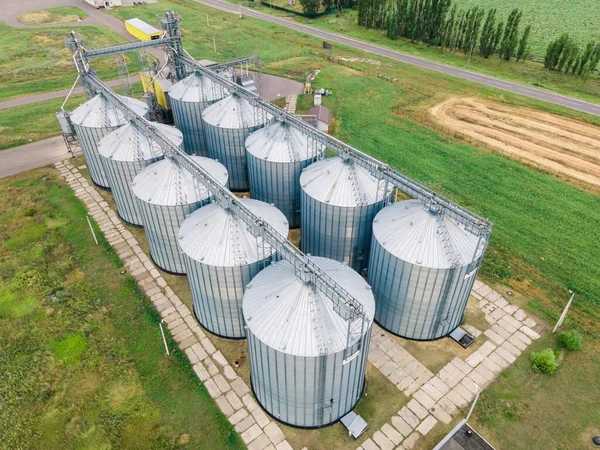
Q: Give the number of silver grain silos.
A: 10